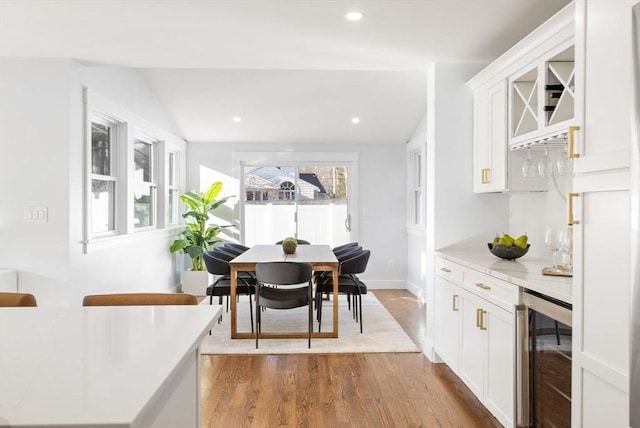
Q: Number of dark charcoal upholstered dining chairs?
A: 8